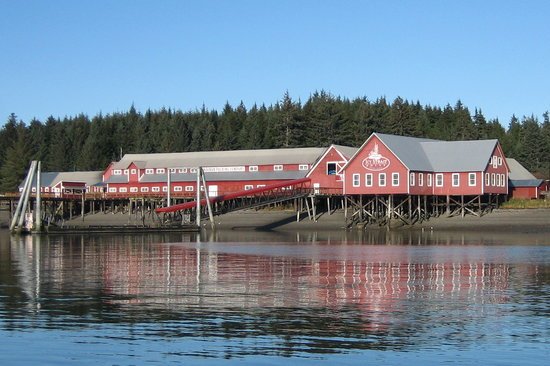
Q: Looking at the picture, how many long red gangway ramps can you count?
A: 1